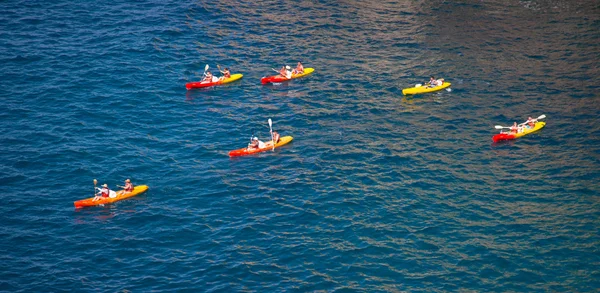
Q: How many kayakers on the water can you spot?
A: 11